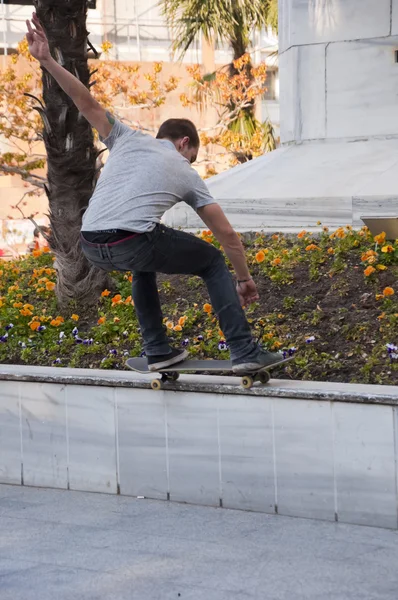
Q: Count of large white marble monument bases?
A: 1